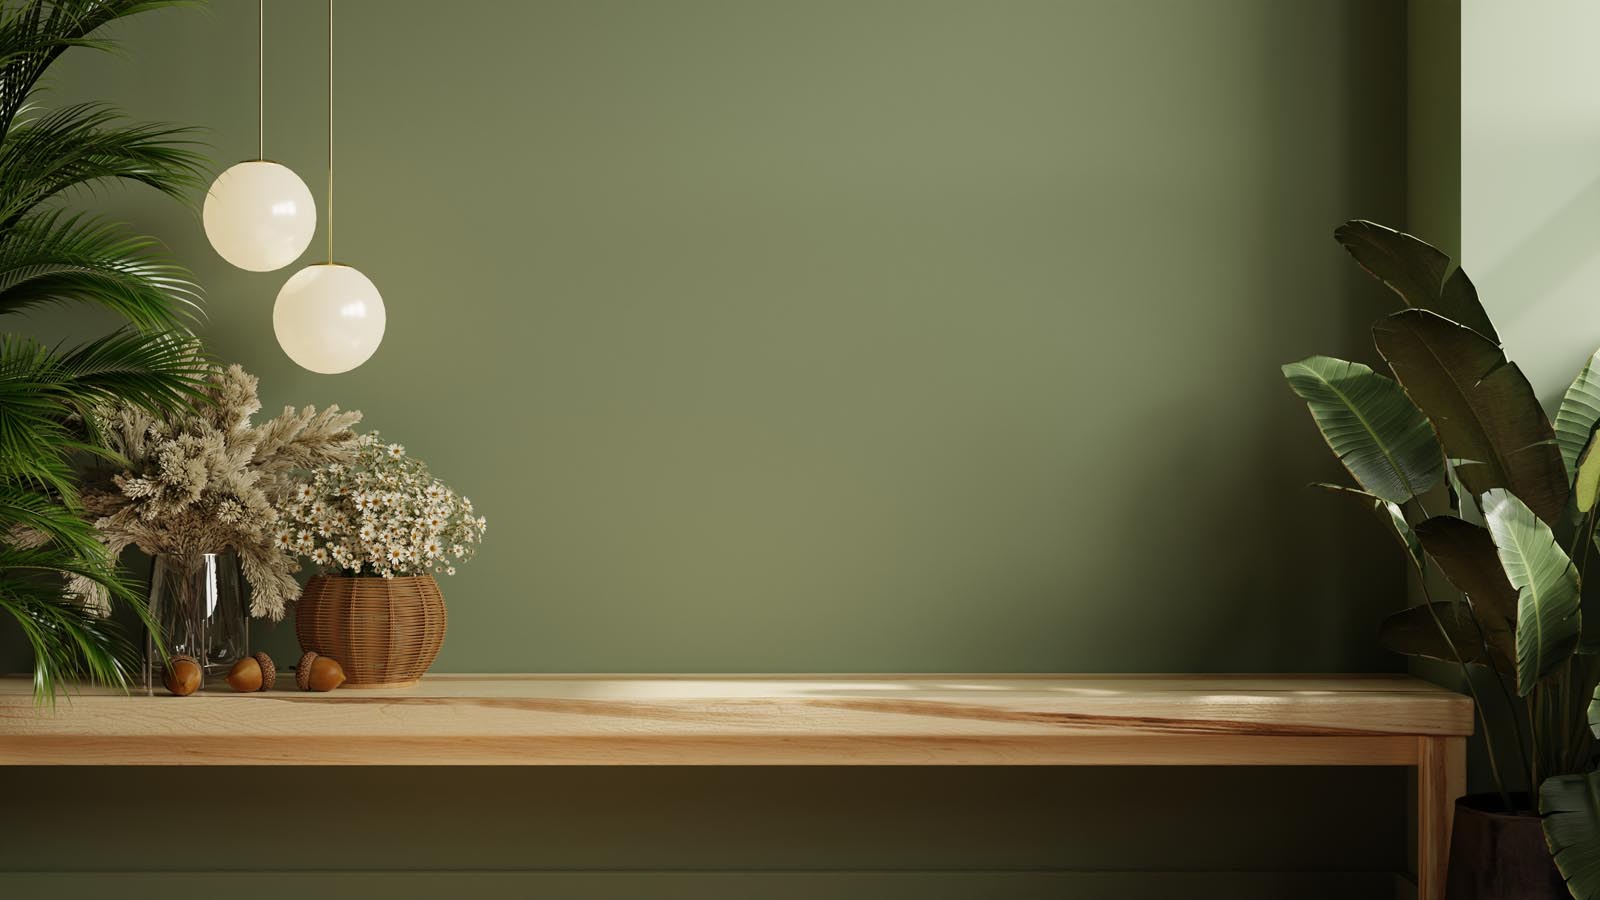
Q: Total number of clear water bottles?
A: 0